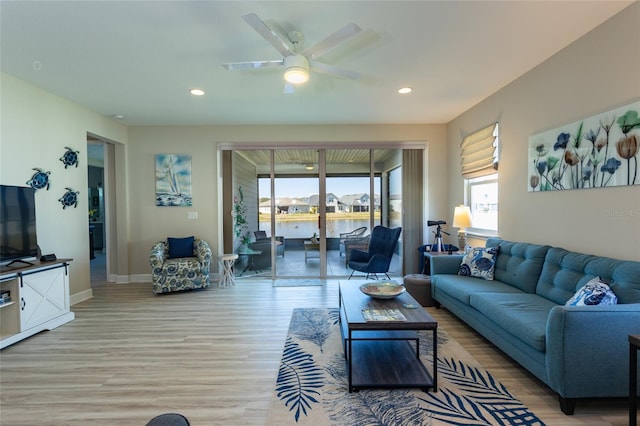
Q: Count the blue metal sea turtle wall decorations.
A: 3